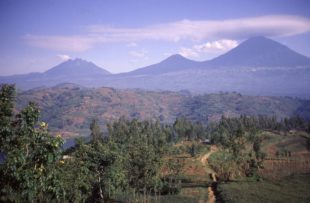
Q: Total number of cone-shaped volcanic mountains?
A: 3